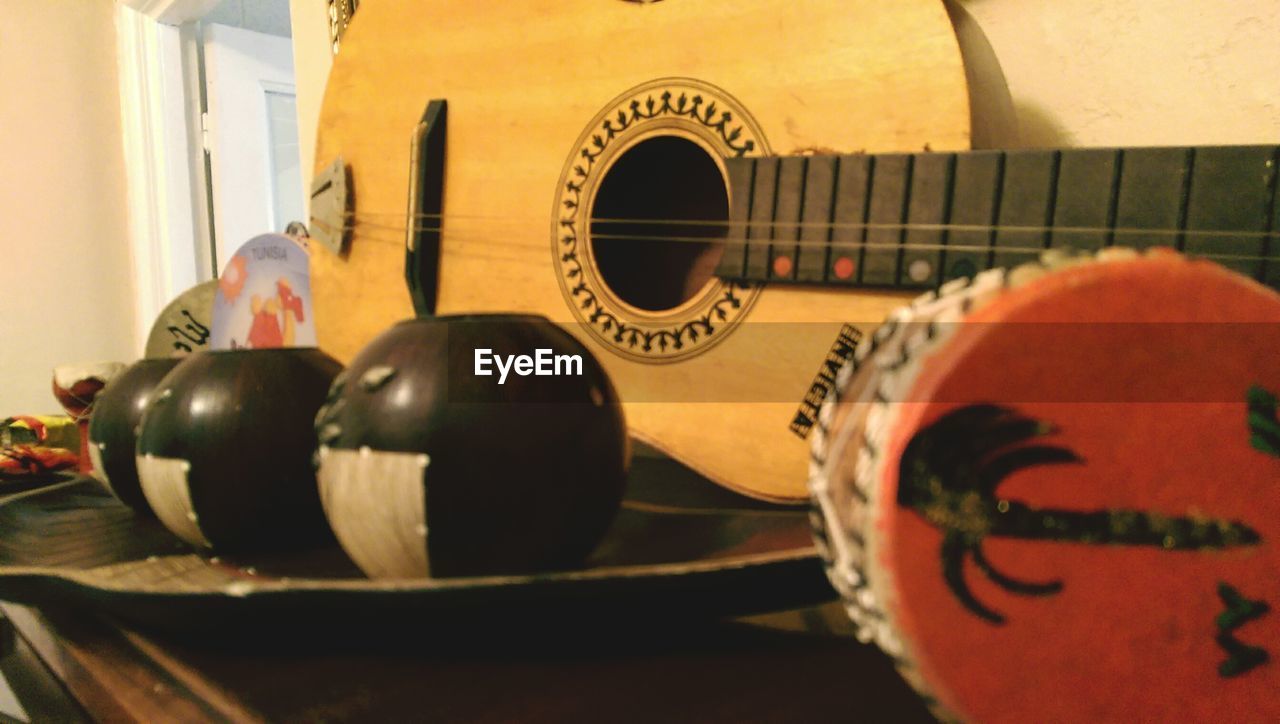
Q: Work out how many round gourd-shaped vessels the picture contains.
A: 3